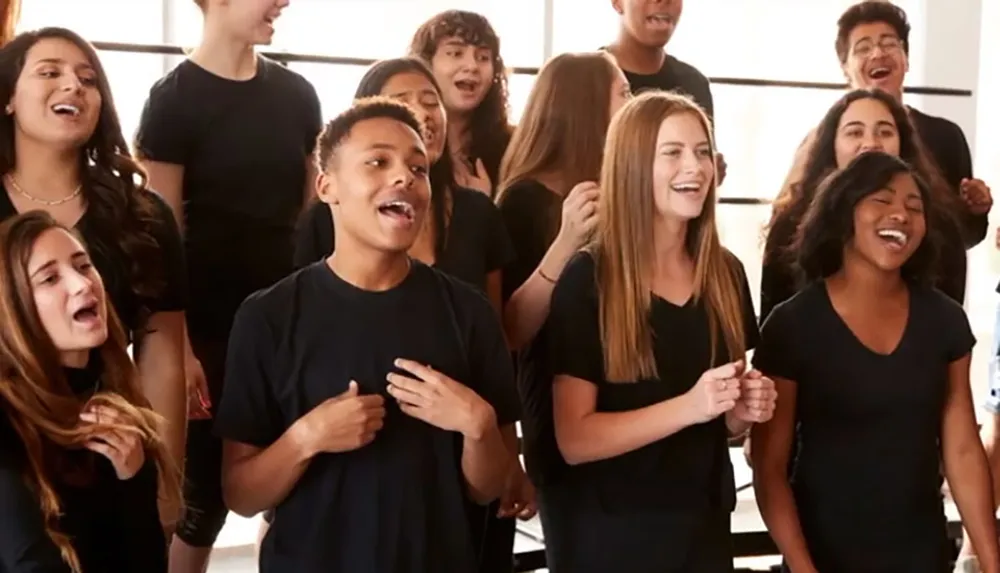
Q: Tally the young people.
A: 12